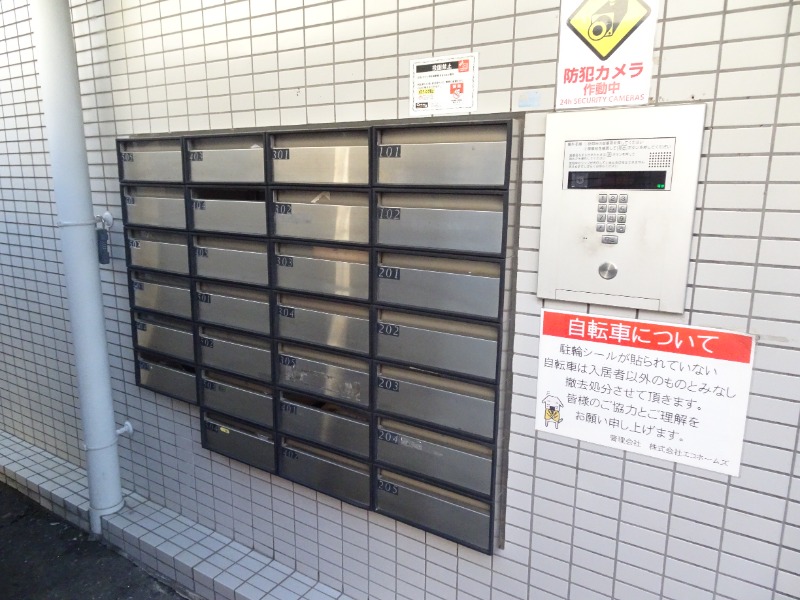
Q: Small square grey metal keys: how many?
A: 12